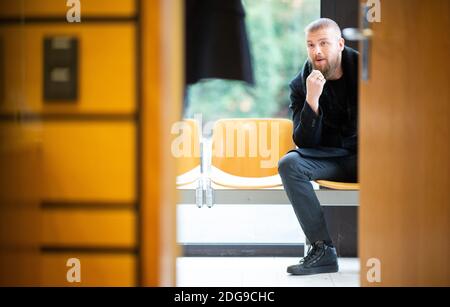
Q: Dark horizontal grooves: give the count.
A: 4